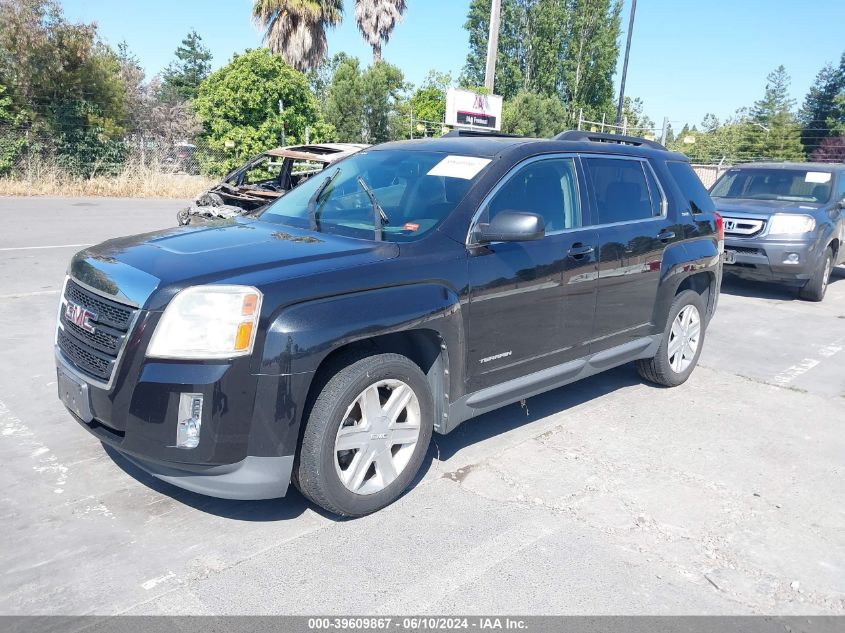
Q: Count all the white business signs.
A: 1